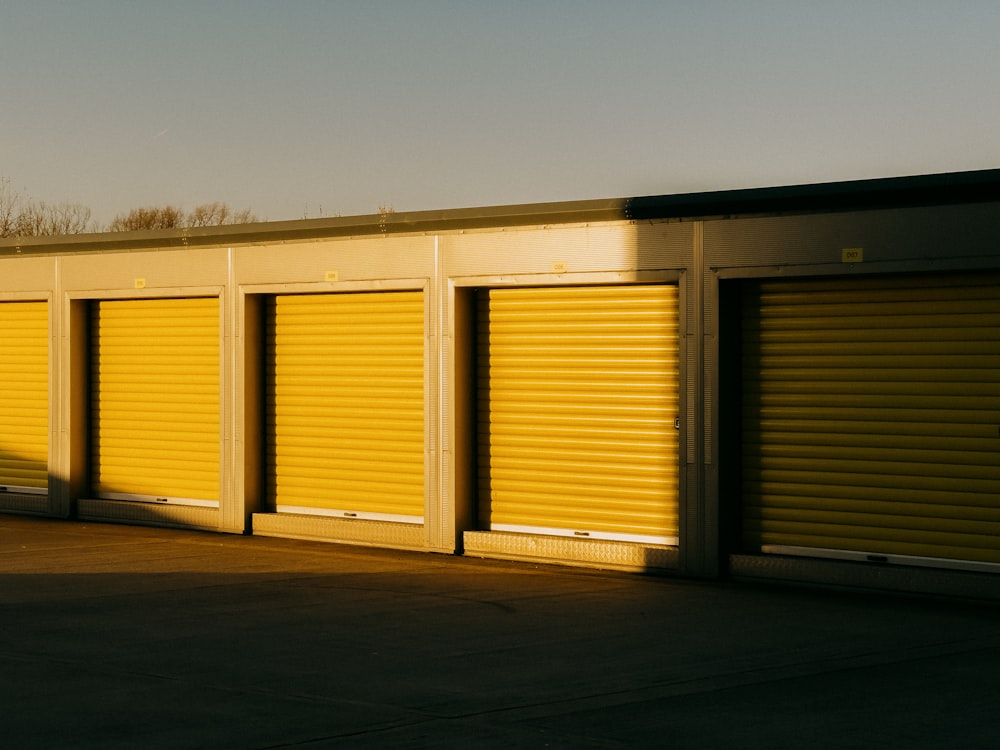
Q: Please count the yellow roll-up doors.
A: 5